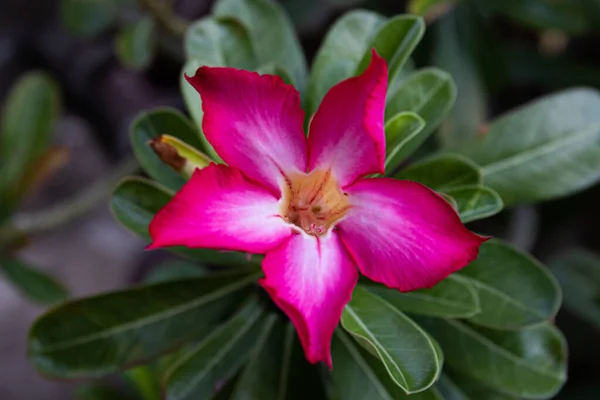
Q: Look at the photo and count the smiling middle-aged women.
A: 0